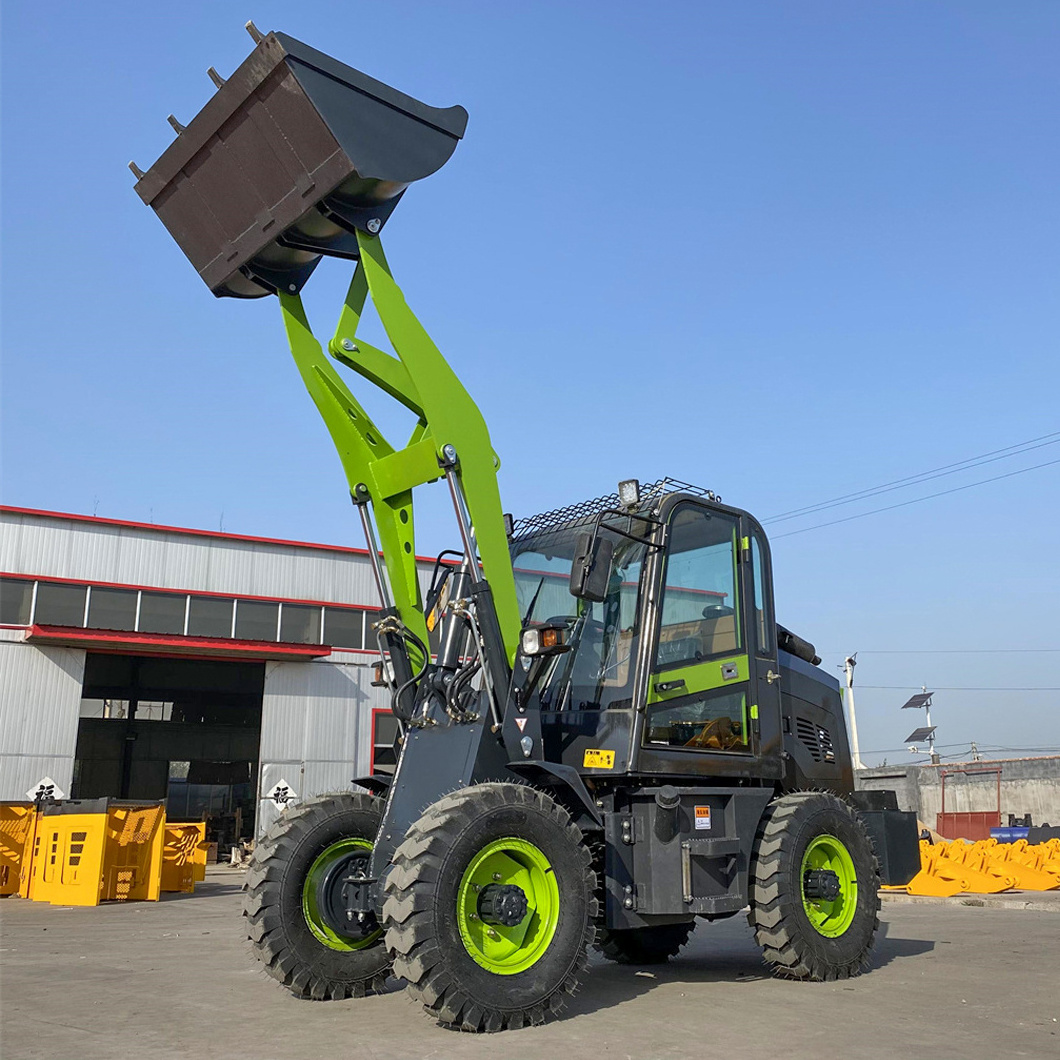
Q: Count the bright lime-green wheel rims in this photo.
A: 3